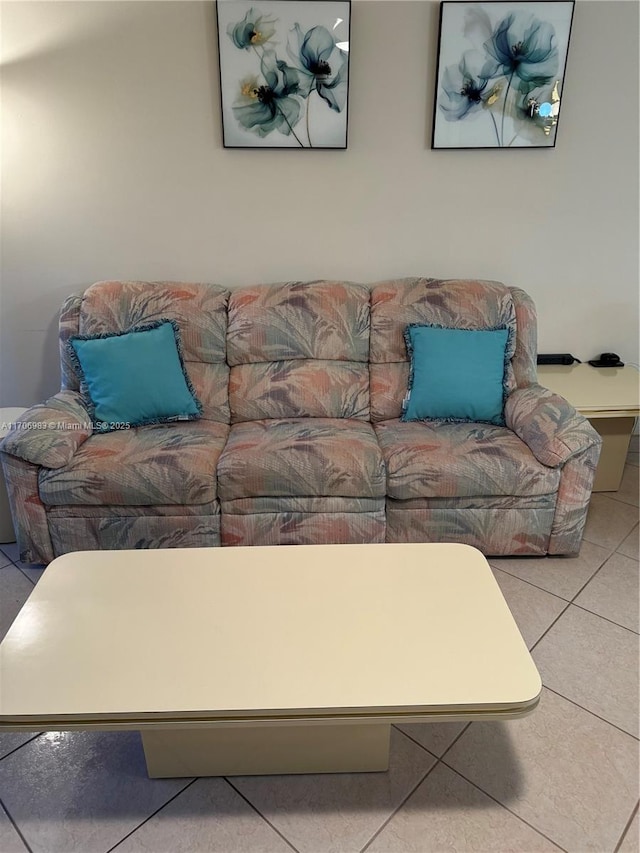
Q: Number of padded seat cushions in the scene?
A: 3